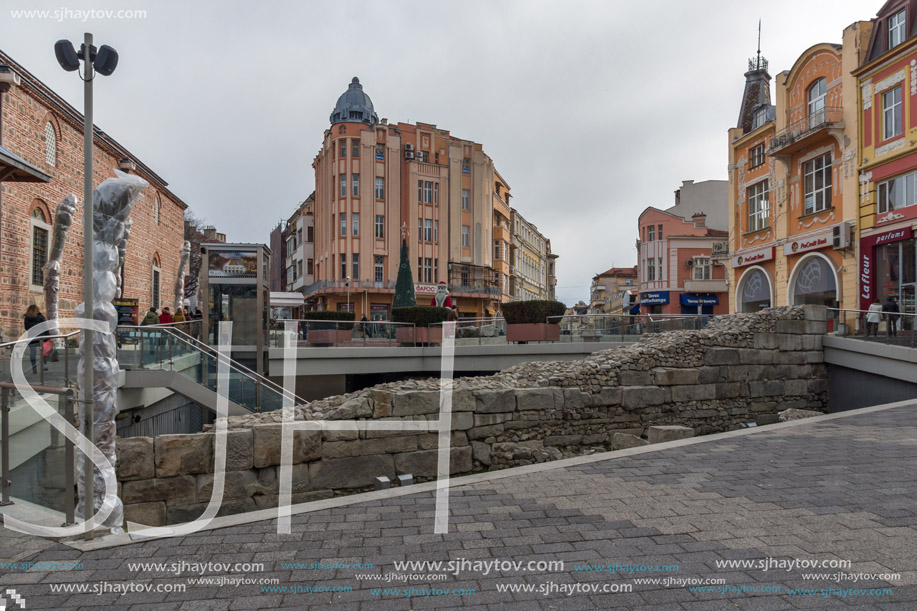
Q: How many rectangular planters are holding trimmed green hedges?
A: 3